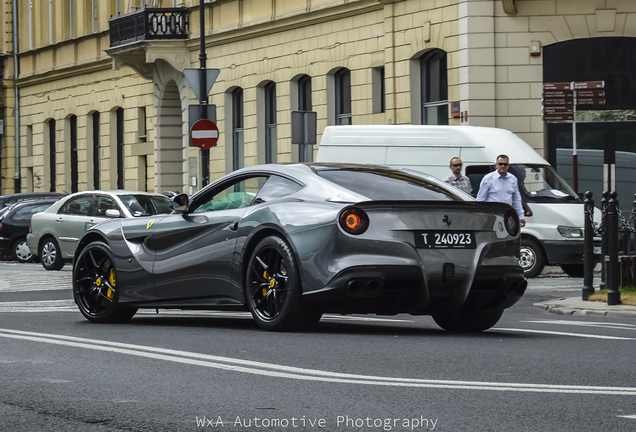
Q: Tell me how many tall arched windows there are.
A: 9